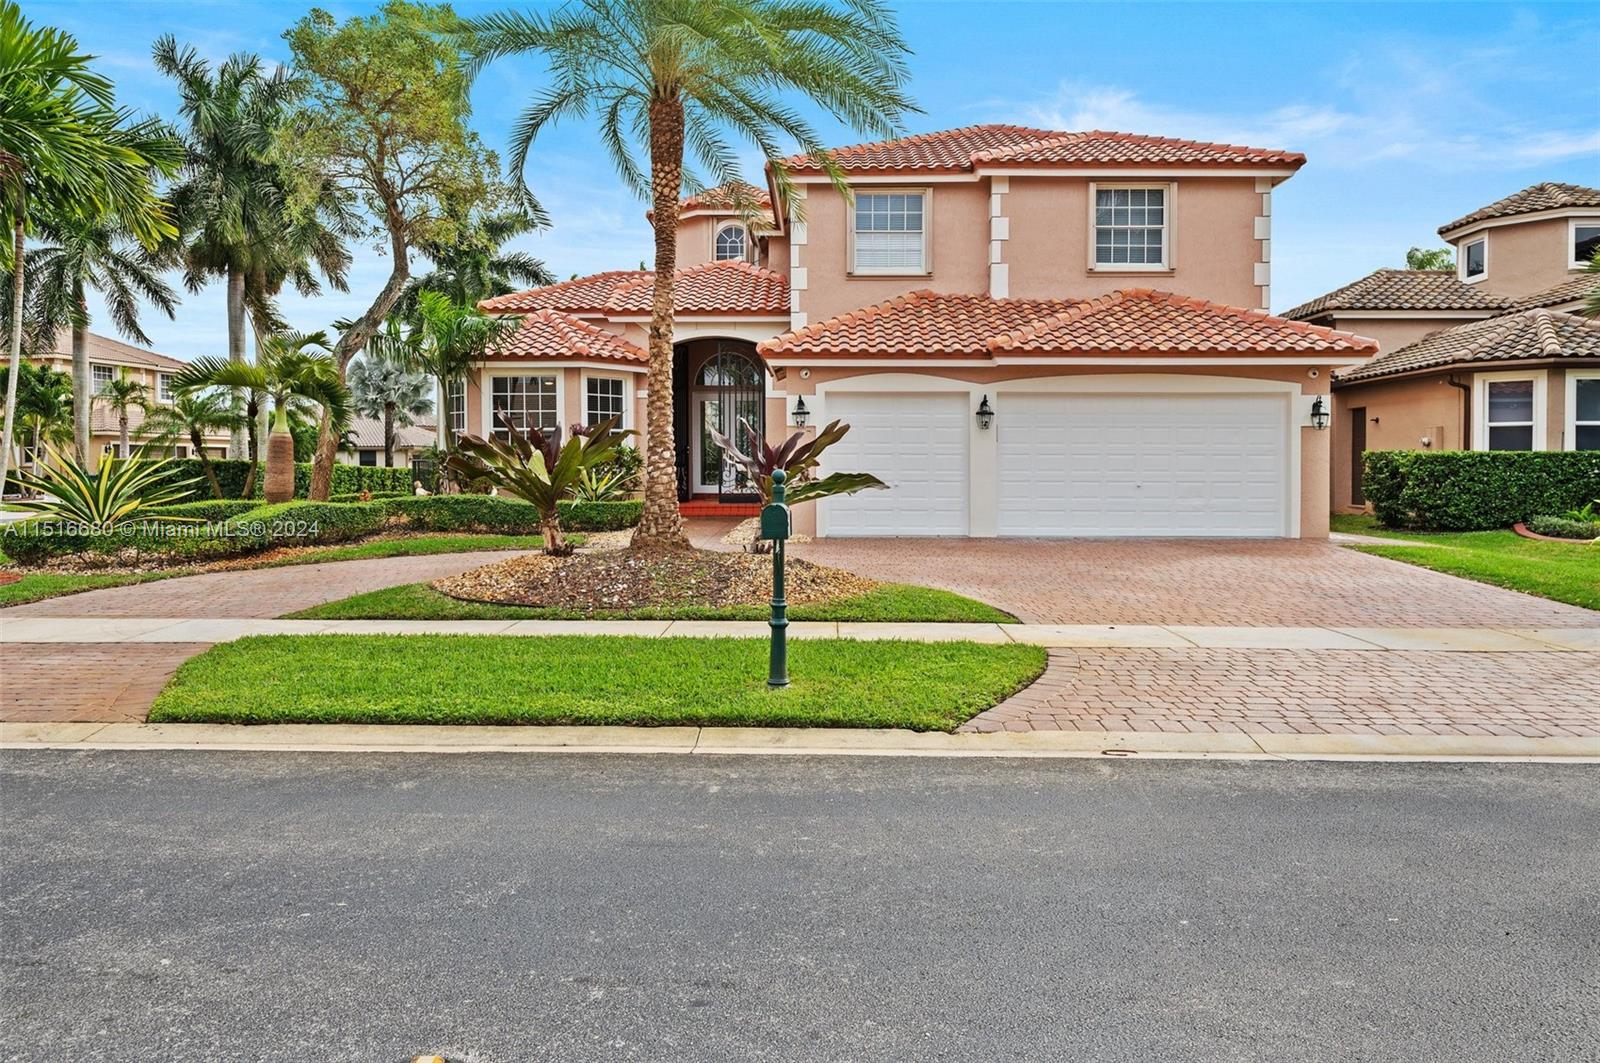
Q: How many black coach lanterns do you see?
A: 3